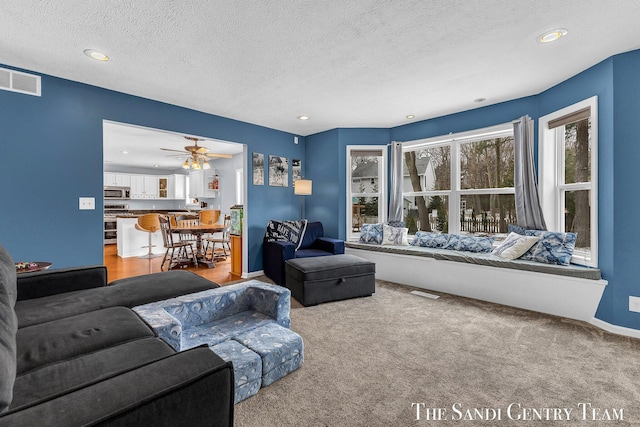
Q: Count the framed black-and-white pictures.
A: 3